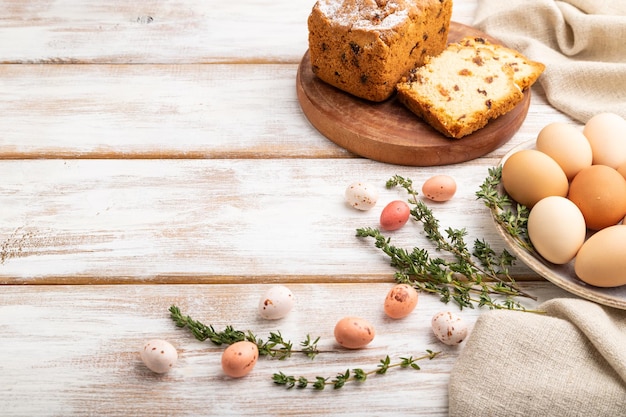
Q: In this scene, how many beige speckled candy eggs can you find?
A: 4